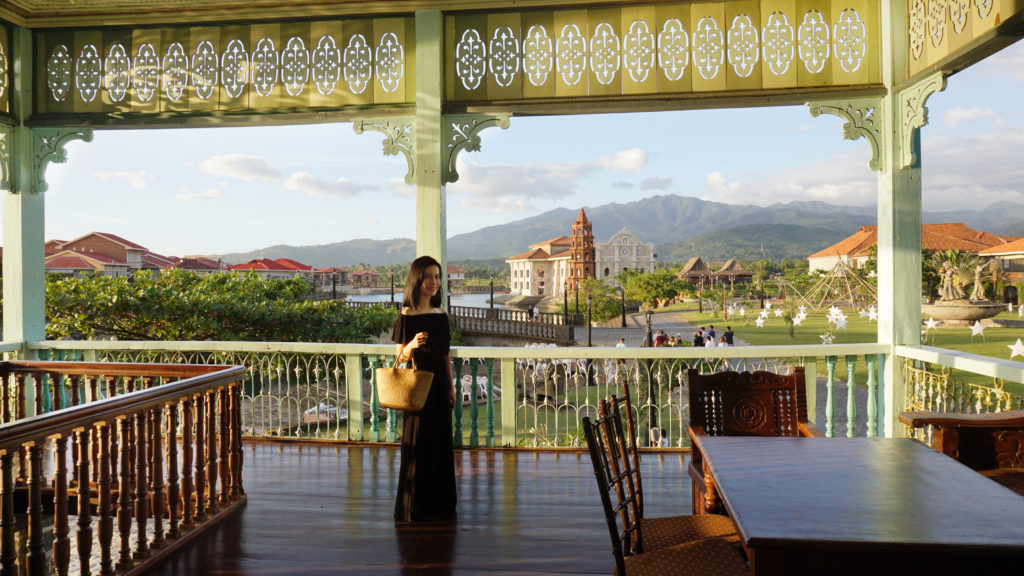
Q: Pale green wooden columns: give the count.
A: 3